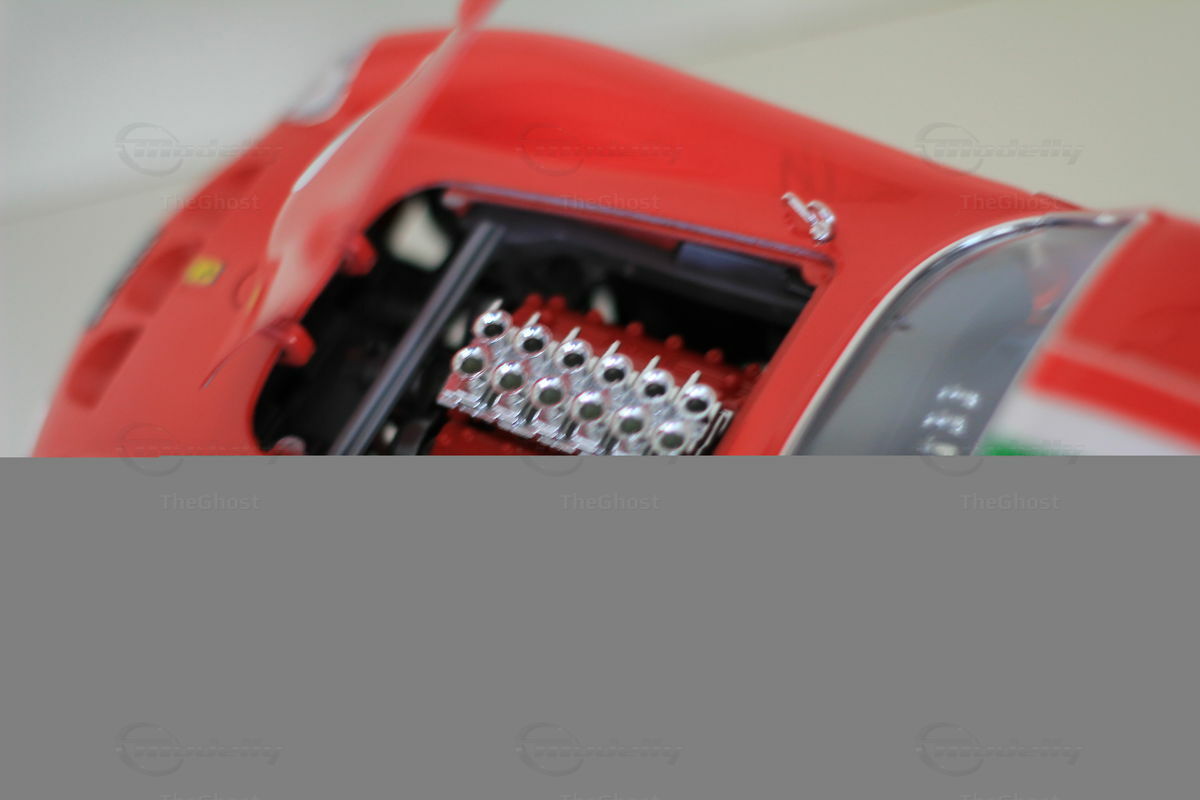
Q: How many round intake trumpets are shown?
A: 12